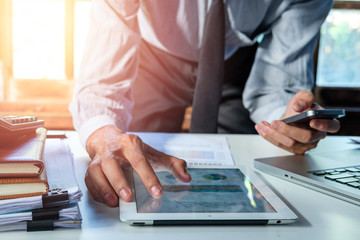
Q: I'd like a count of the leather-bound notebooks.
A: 2